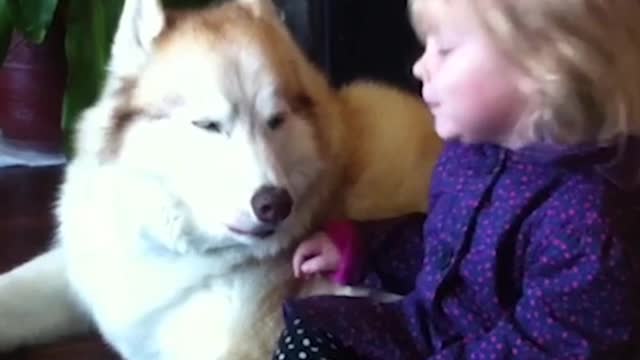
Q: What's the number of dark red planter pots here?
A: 1